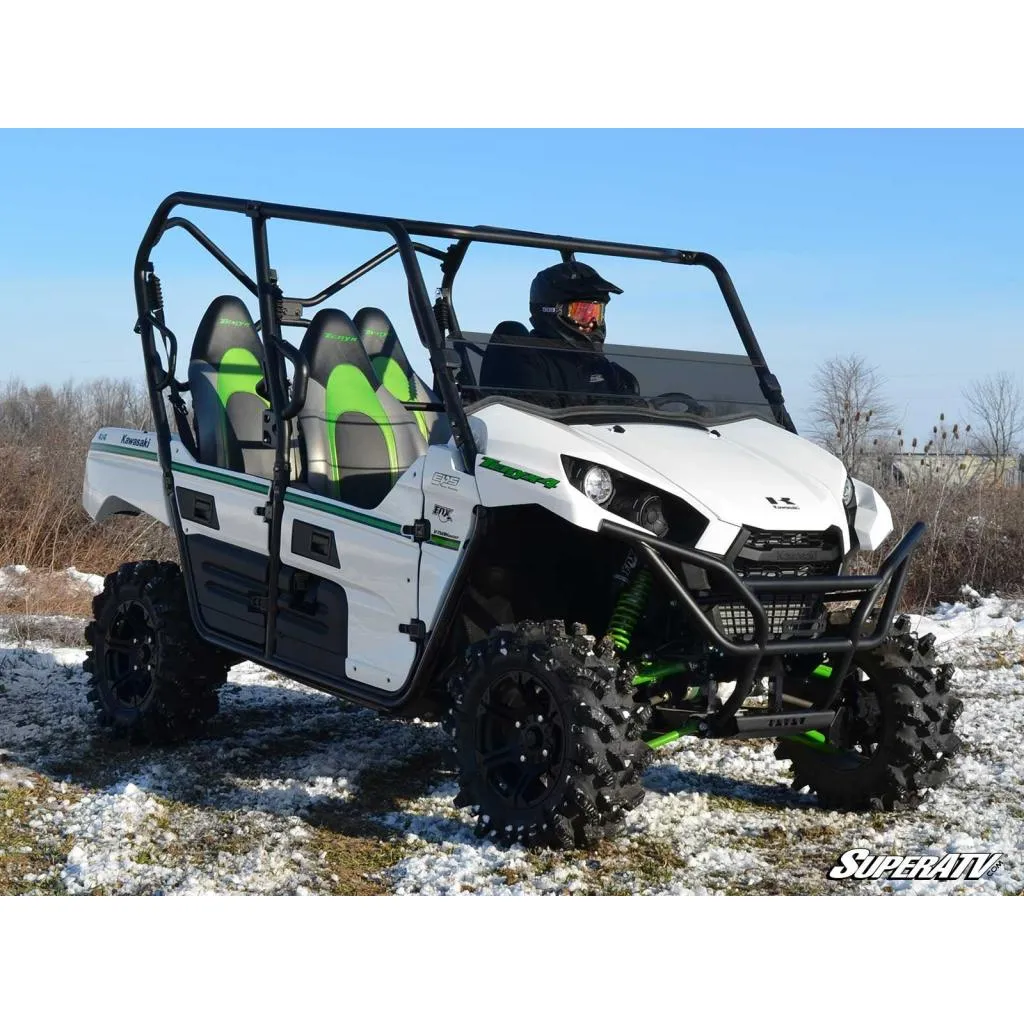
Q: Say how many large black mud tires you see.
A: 3